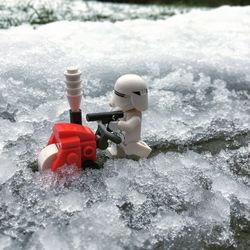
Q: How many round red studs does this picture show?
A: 2